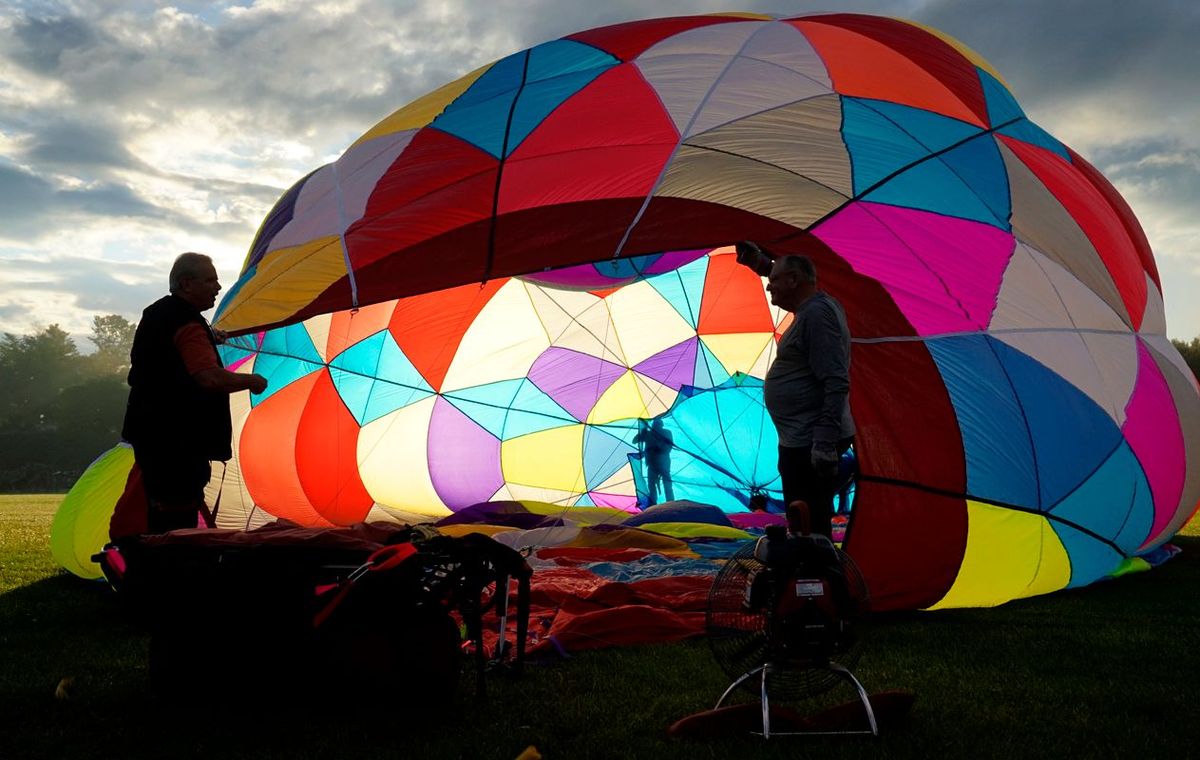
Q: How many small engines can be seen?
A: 1